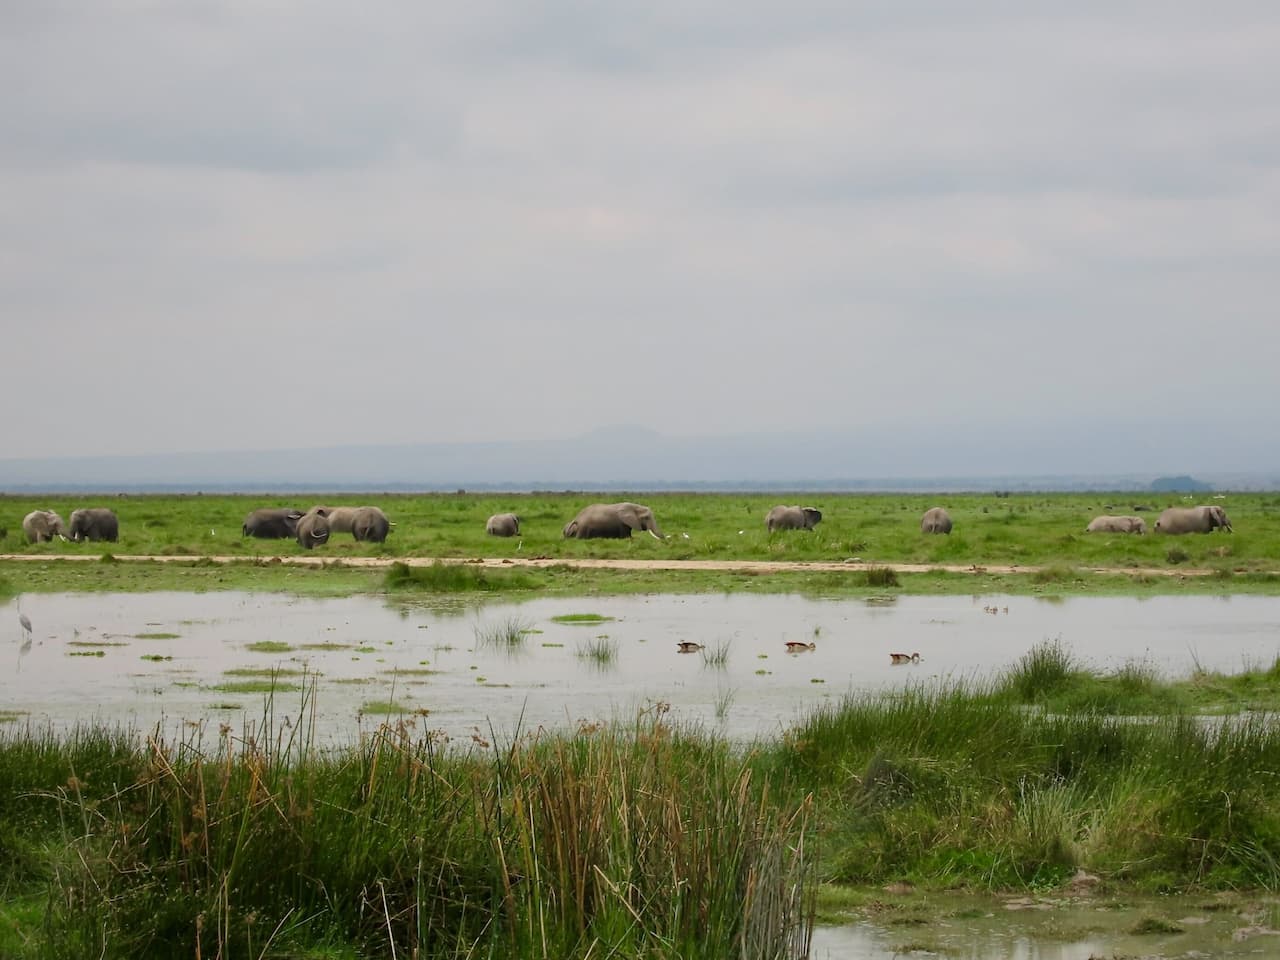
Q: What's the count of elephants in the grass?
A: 12